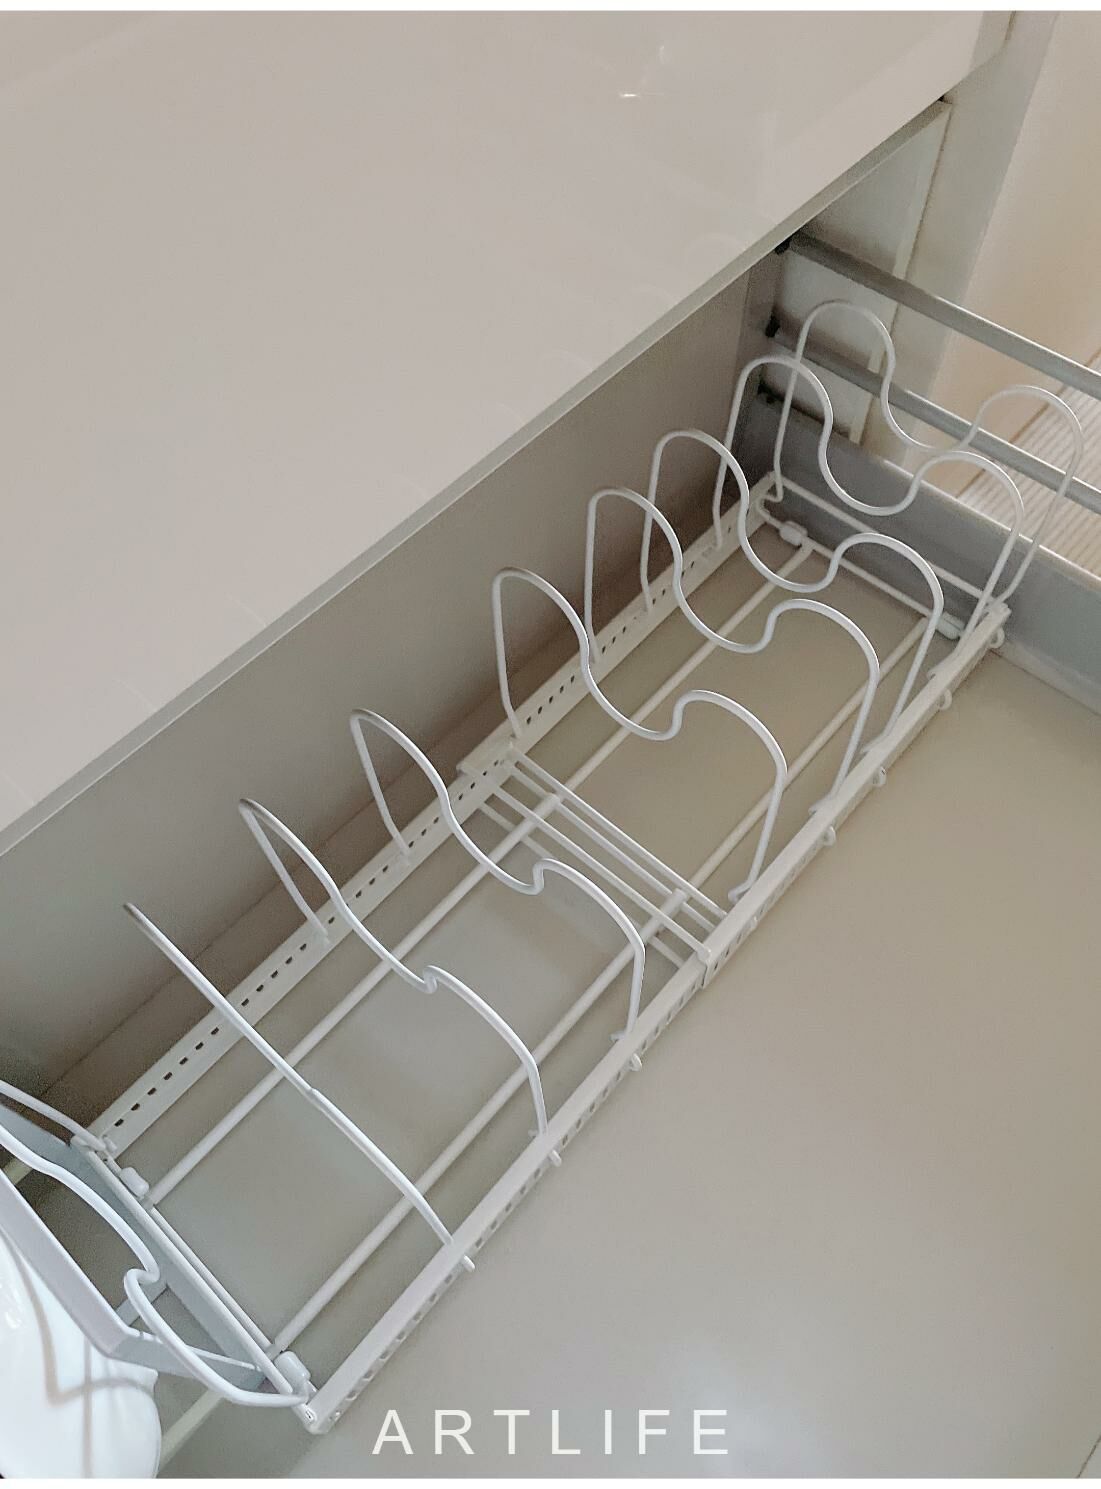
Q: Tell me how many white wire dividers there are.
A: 9